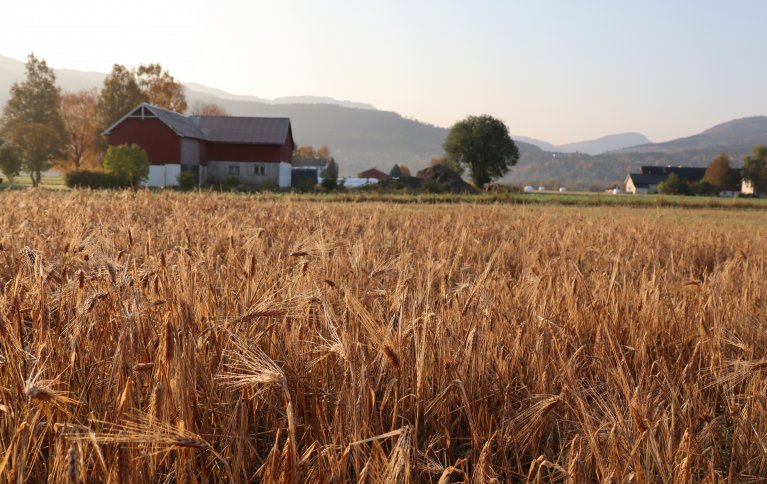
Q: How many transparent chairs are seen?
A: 0